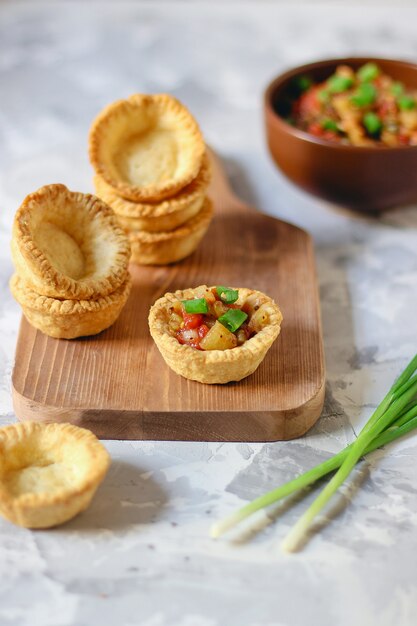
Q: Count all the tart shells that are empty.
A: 6